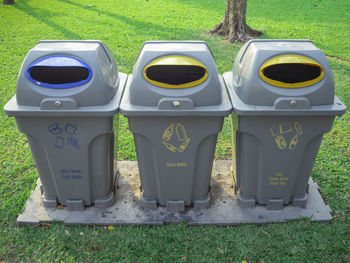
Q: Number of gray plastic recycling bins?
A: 3